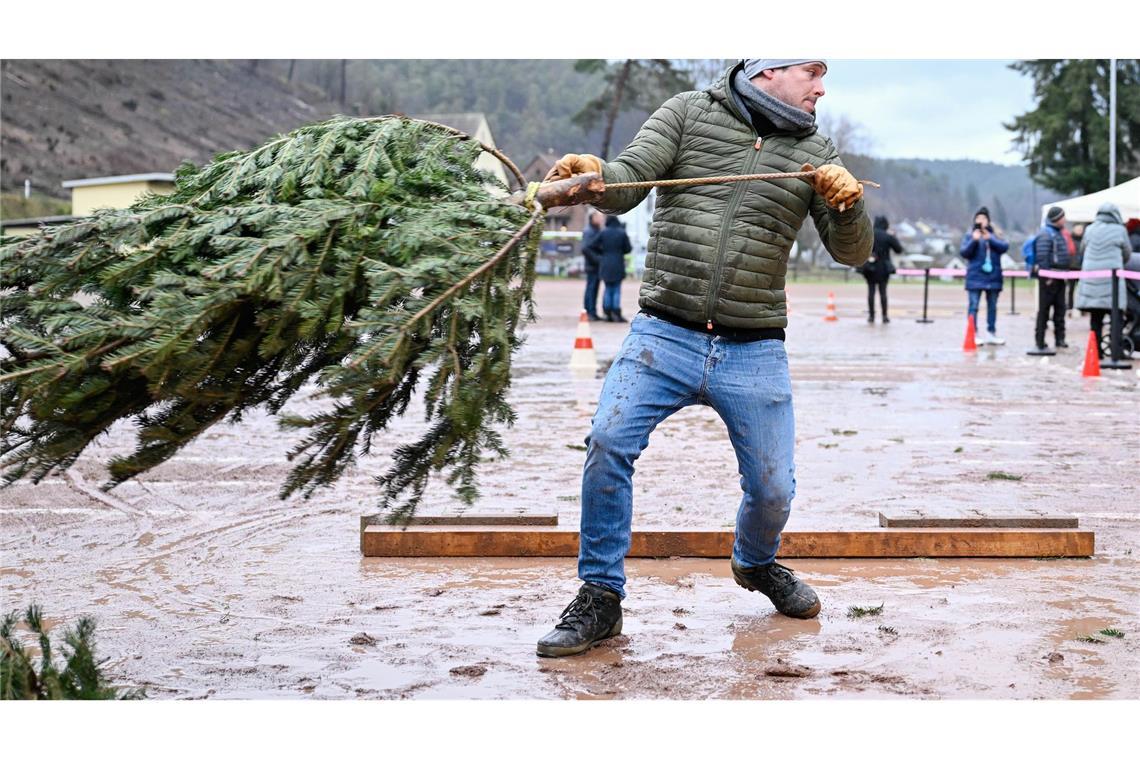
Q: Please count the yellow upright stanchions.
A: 0